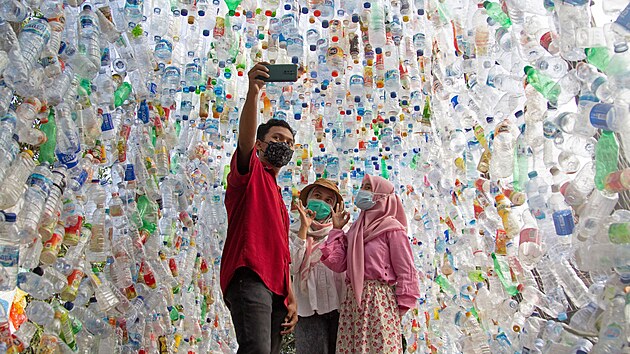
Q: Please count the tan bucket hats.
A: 1